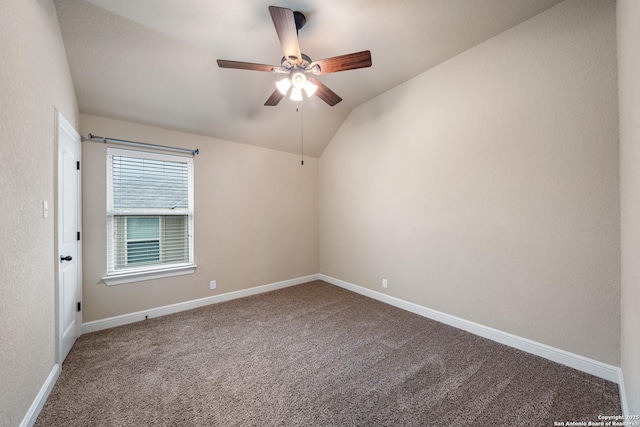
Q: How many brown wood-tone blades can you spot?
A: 5